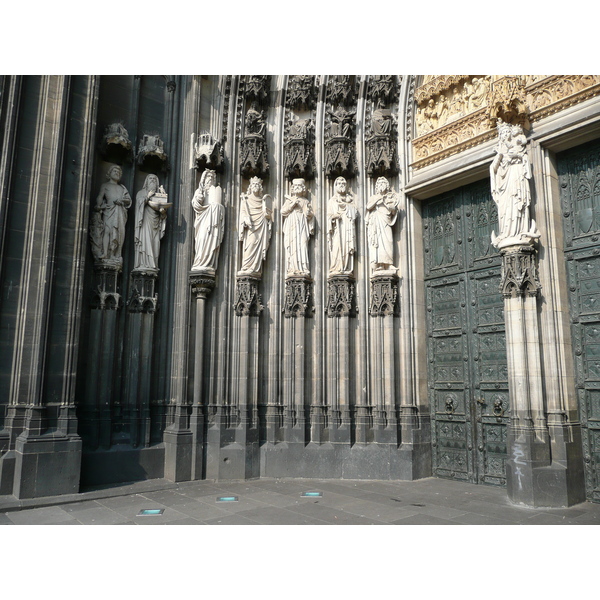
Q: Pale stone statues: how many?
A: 8